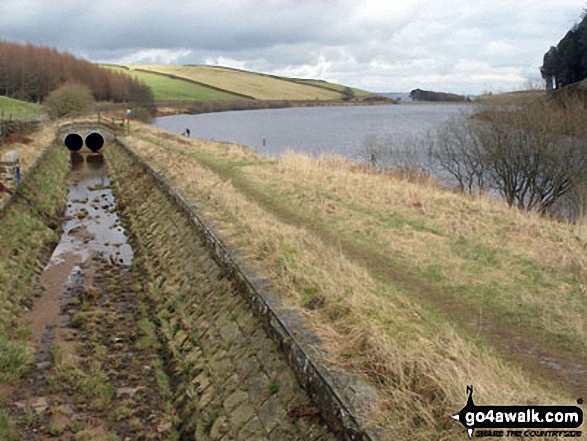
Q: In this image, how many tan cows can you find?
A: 0